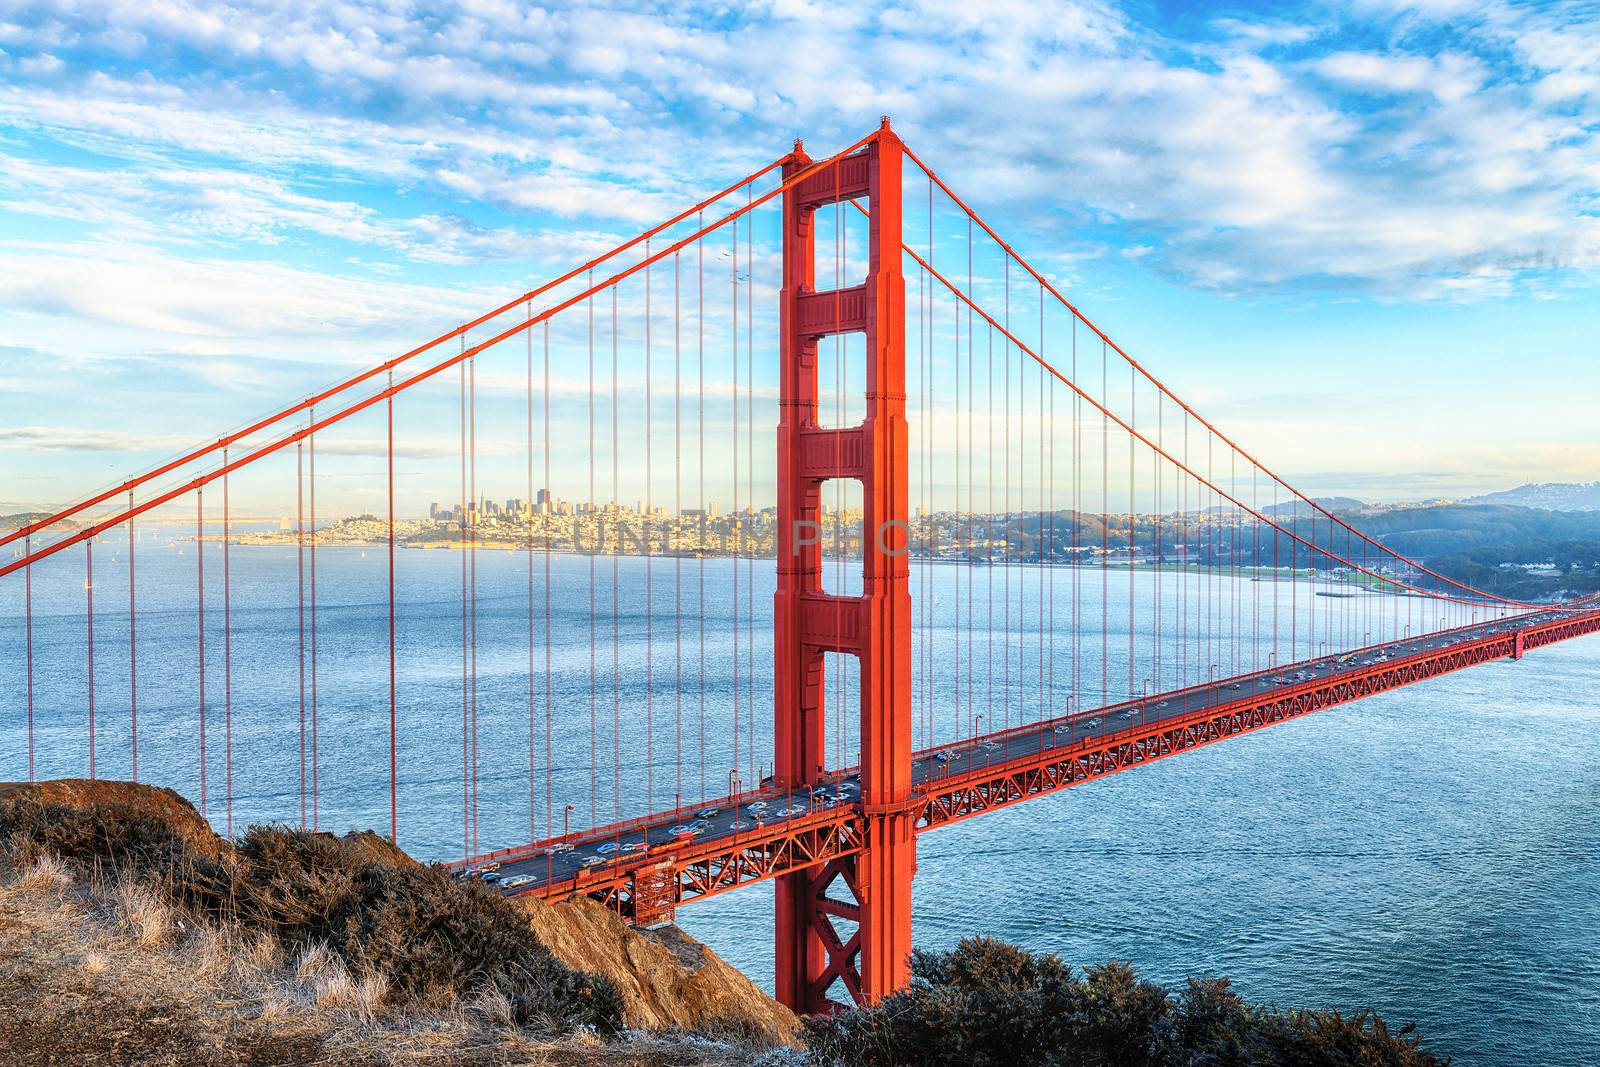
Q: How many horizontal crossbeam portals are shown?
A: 4